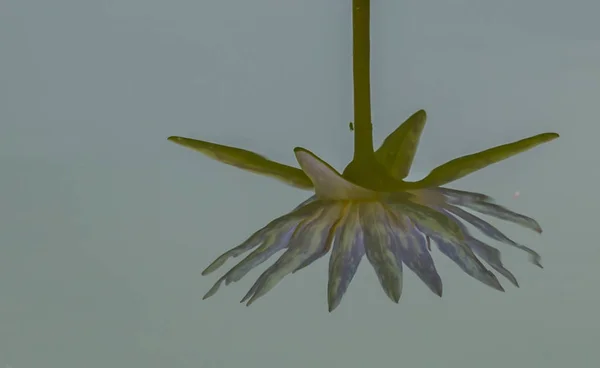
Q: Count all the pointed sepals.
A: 4